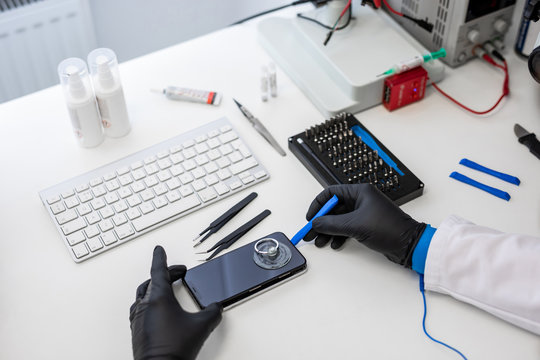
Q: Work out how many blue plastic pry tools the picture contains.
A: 3